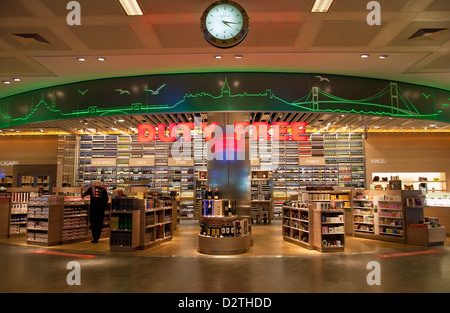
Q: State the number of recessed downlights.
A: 8